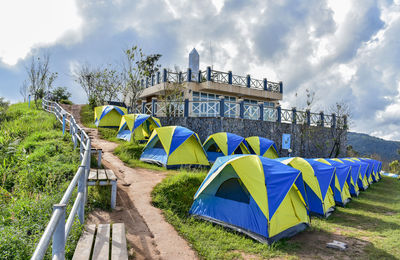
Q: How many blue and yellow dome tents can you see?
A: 13